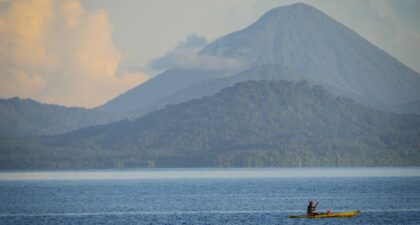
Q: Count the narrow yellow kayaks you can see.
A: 1